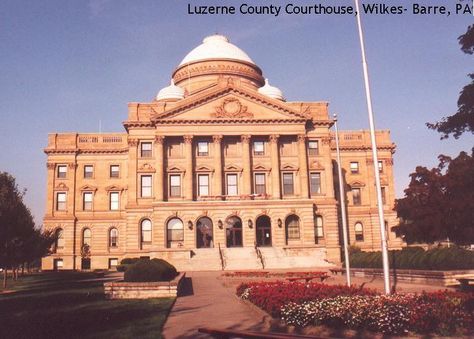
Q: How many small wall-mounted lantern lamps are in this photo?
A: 4